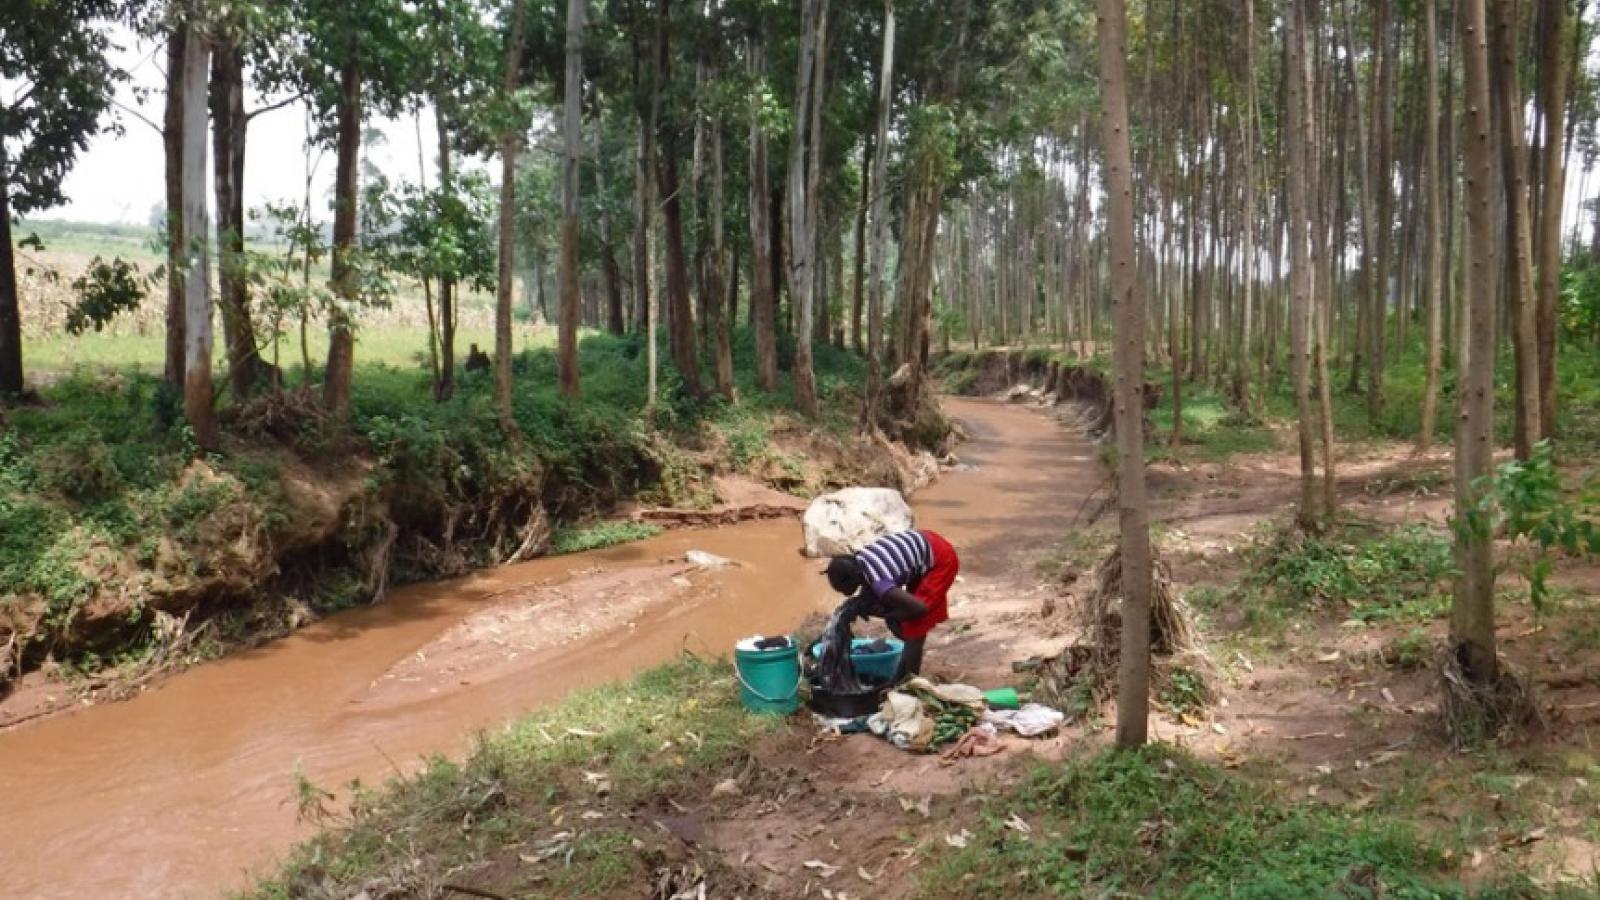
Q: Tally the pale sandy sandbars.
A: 1